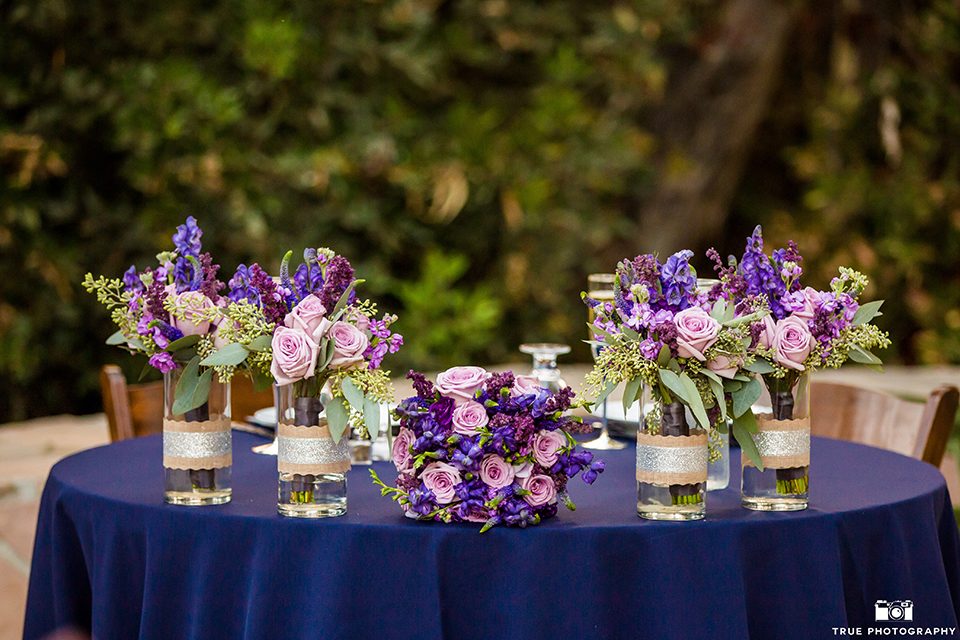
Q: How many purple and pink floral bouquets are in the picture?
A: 5